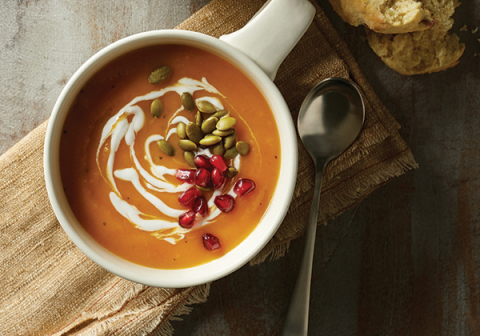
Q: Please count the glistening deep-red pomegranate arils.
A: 11